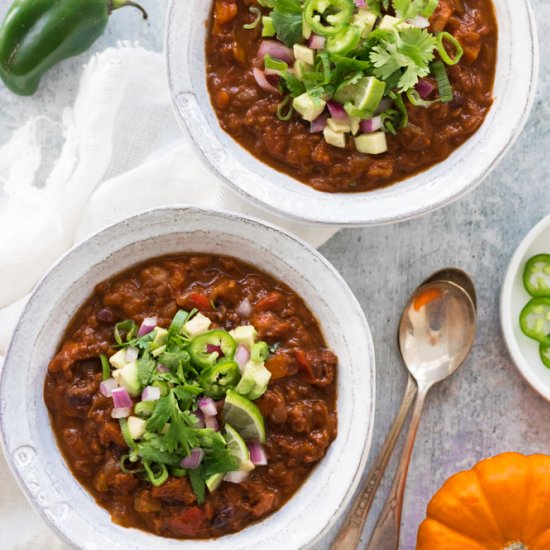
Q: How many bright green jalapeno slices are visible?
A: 7